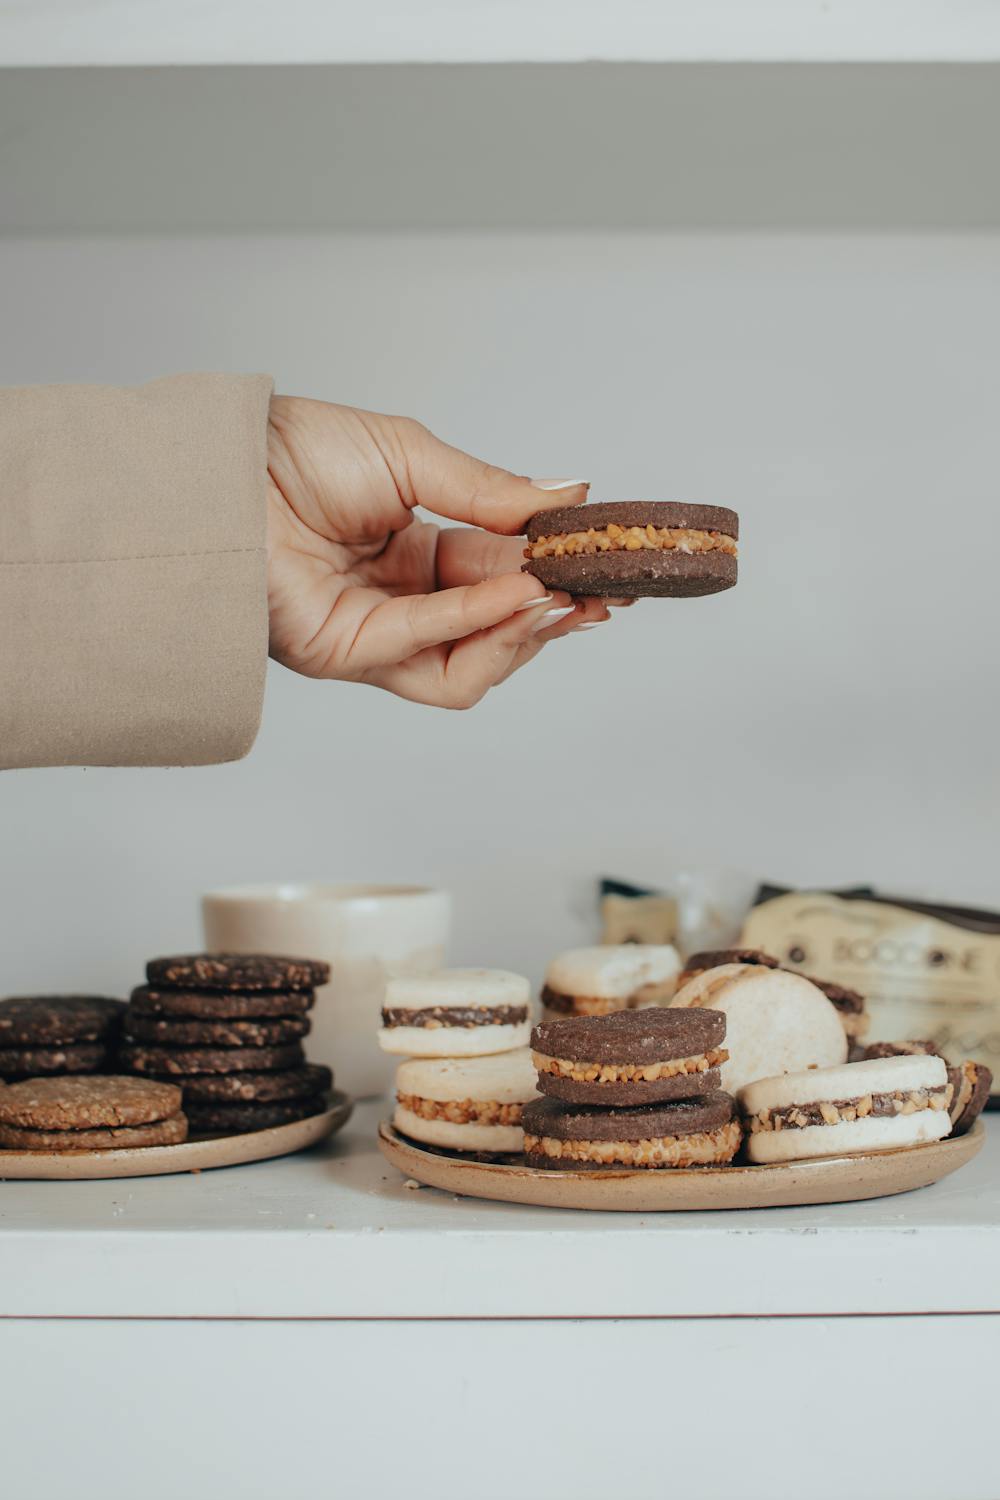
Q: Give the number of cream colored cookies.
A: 5